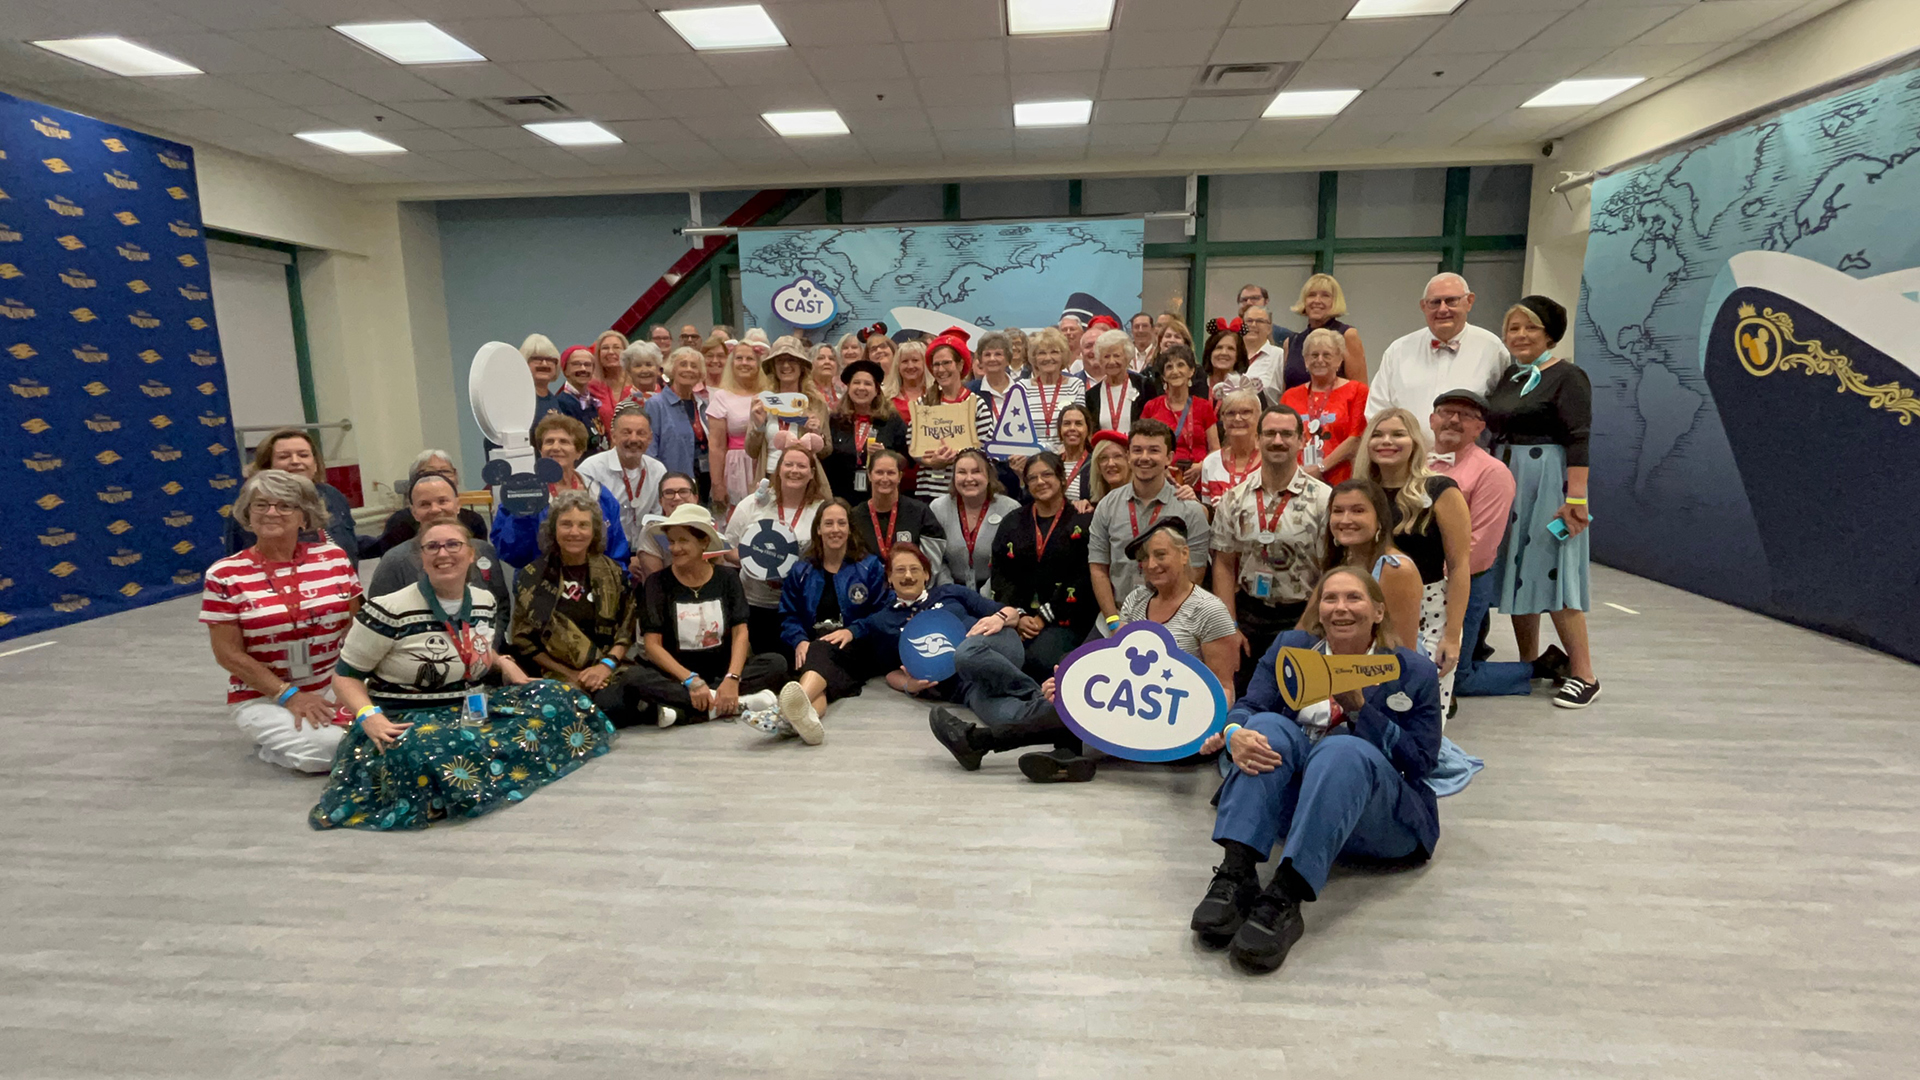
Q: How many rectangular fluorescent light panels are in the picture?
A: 11